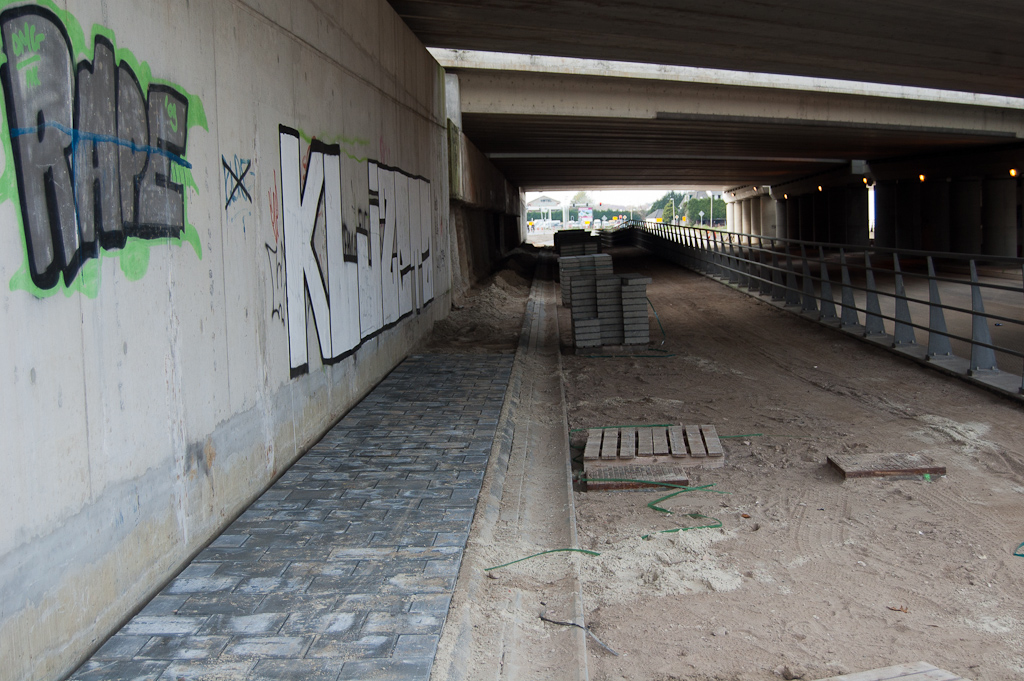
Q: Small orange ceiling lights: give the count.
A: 7